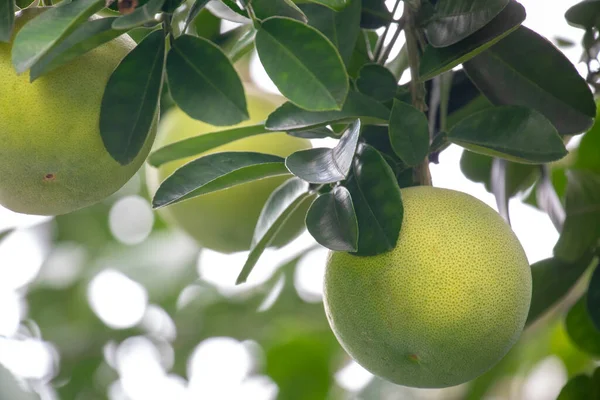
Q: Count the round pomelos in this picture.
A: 3